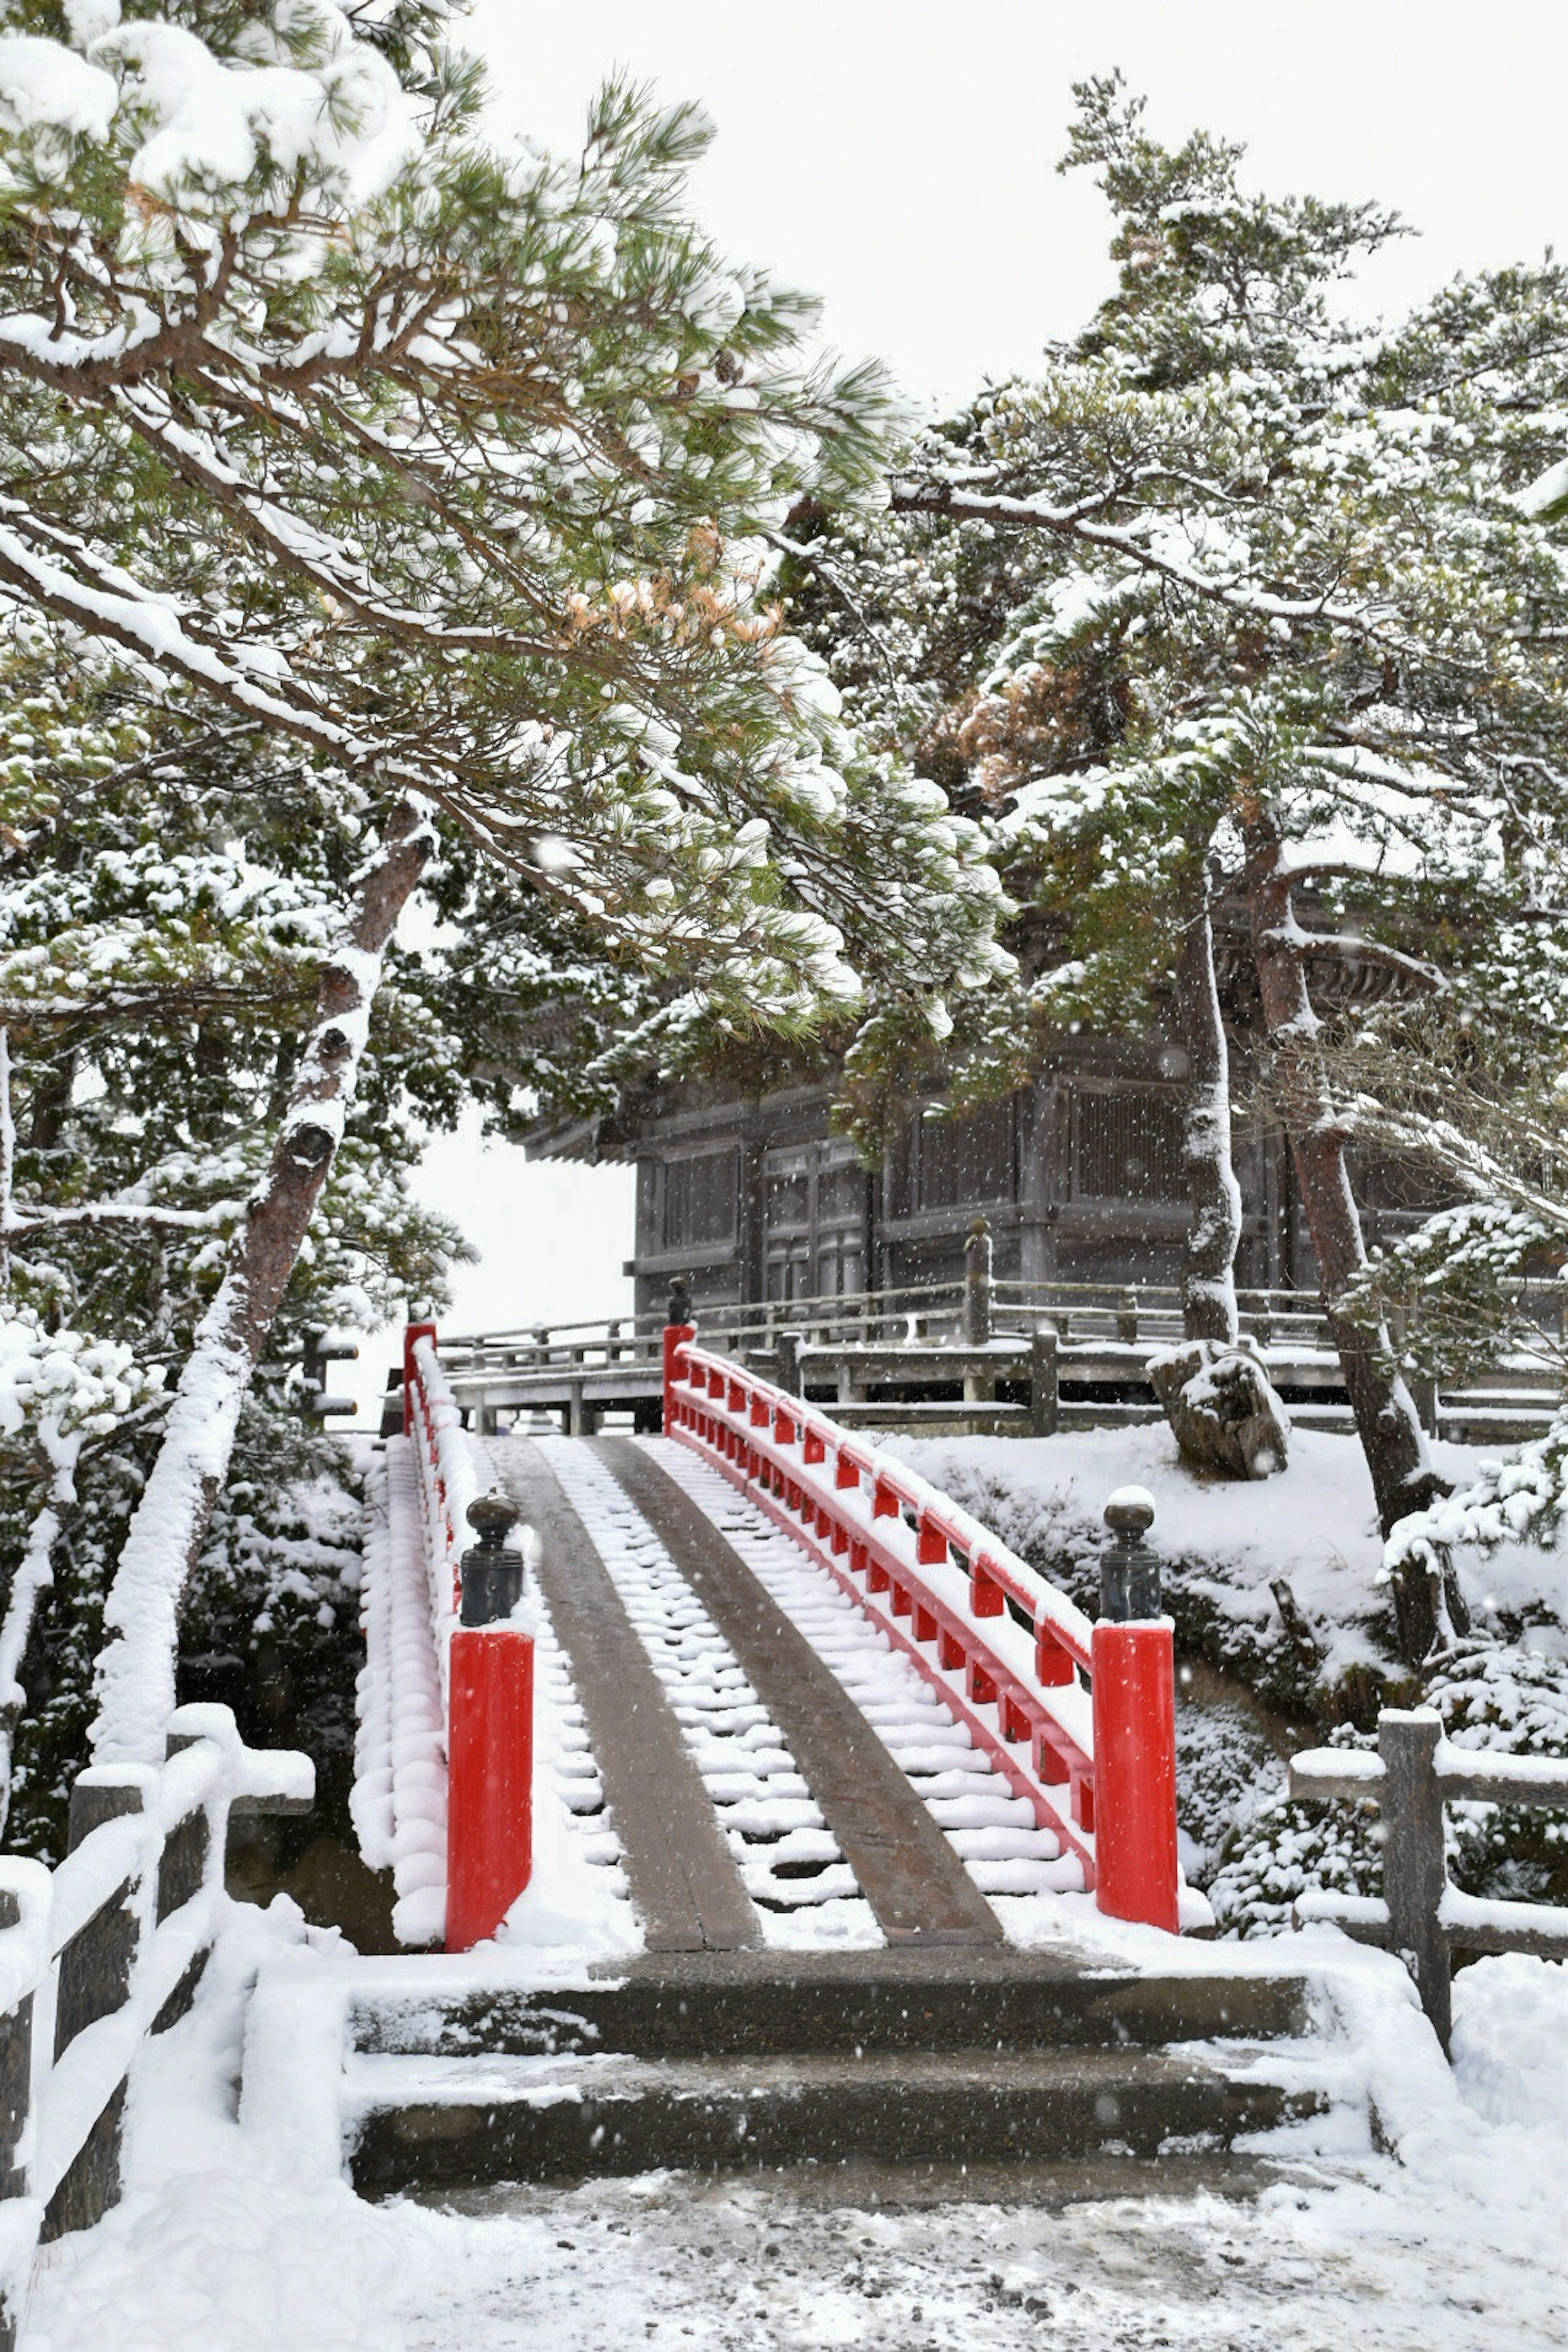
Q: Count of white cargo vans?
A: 0